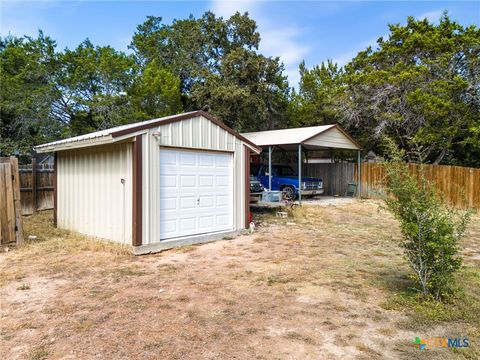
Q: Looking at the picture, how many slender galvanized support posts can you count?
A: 3